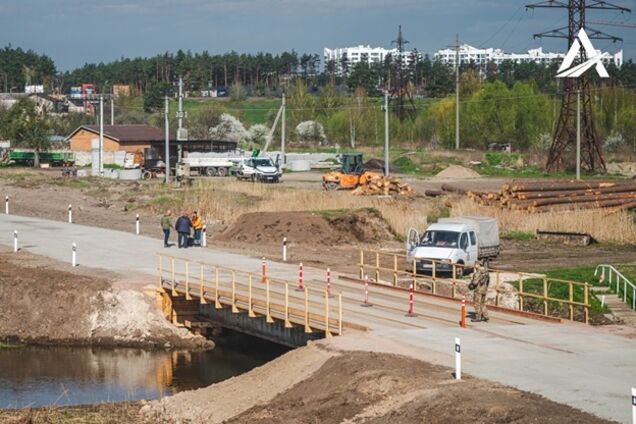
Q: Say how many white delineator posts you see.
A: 9